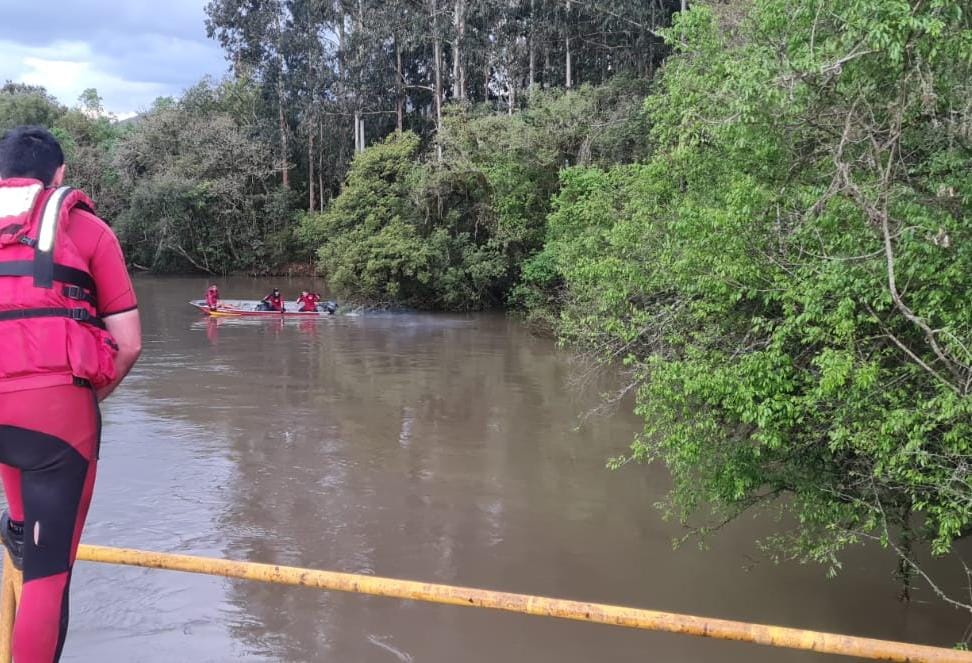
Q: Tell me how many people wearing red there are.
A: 4